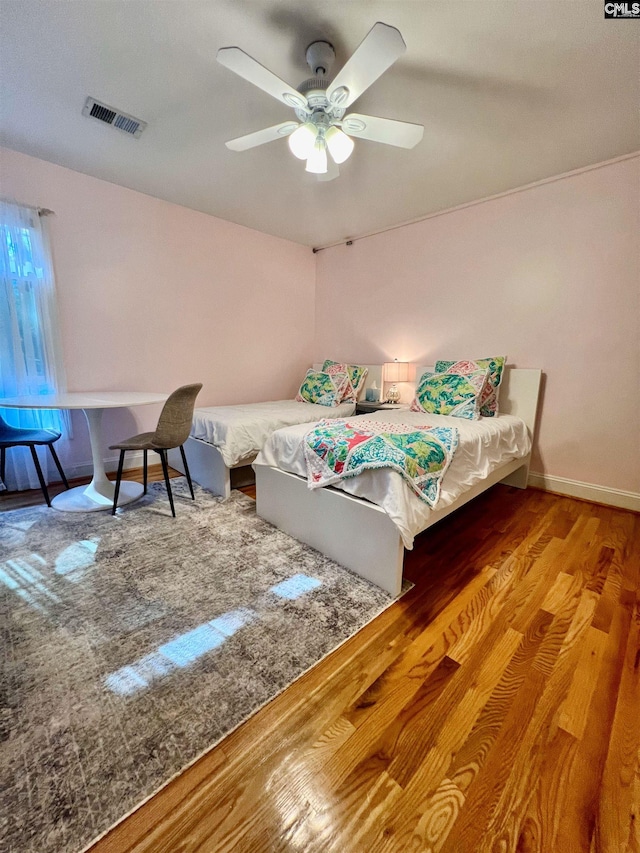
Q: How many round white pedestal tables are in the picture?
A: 1